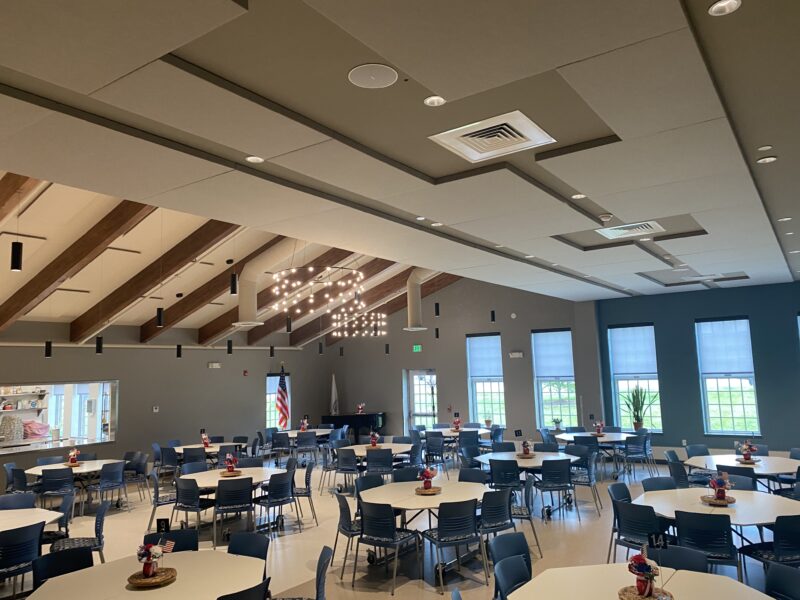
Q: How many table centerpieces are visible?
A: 13